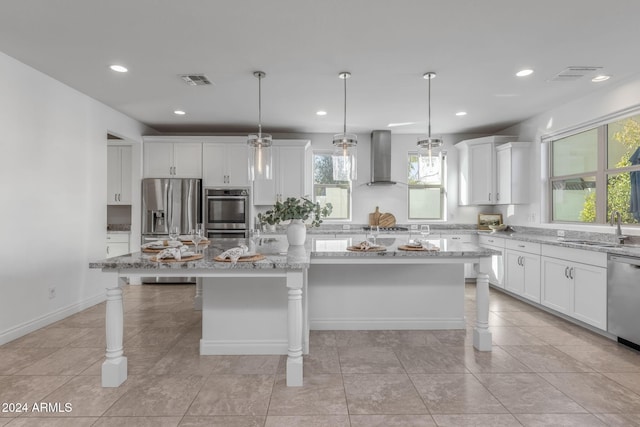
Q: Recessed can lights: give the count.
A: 6